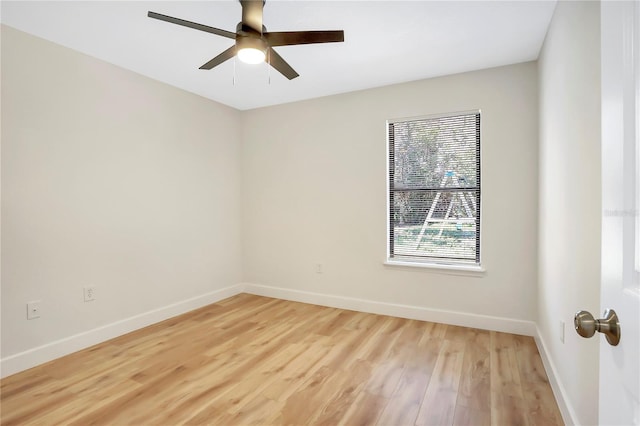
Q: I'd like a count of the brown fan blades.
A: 5